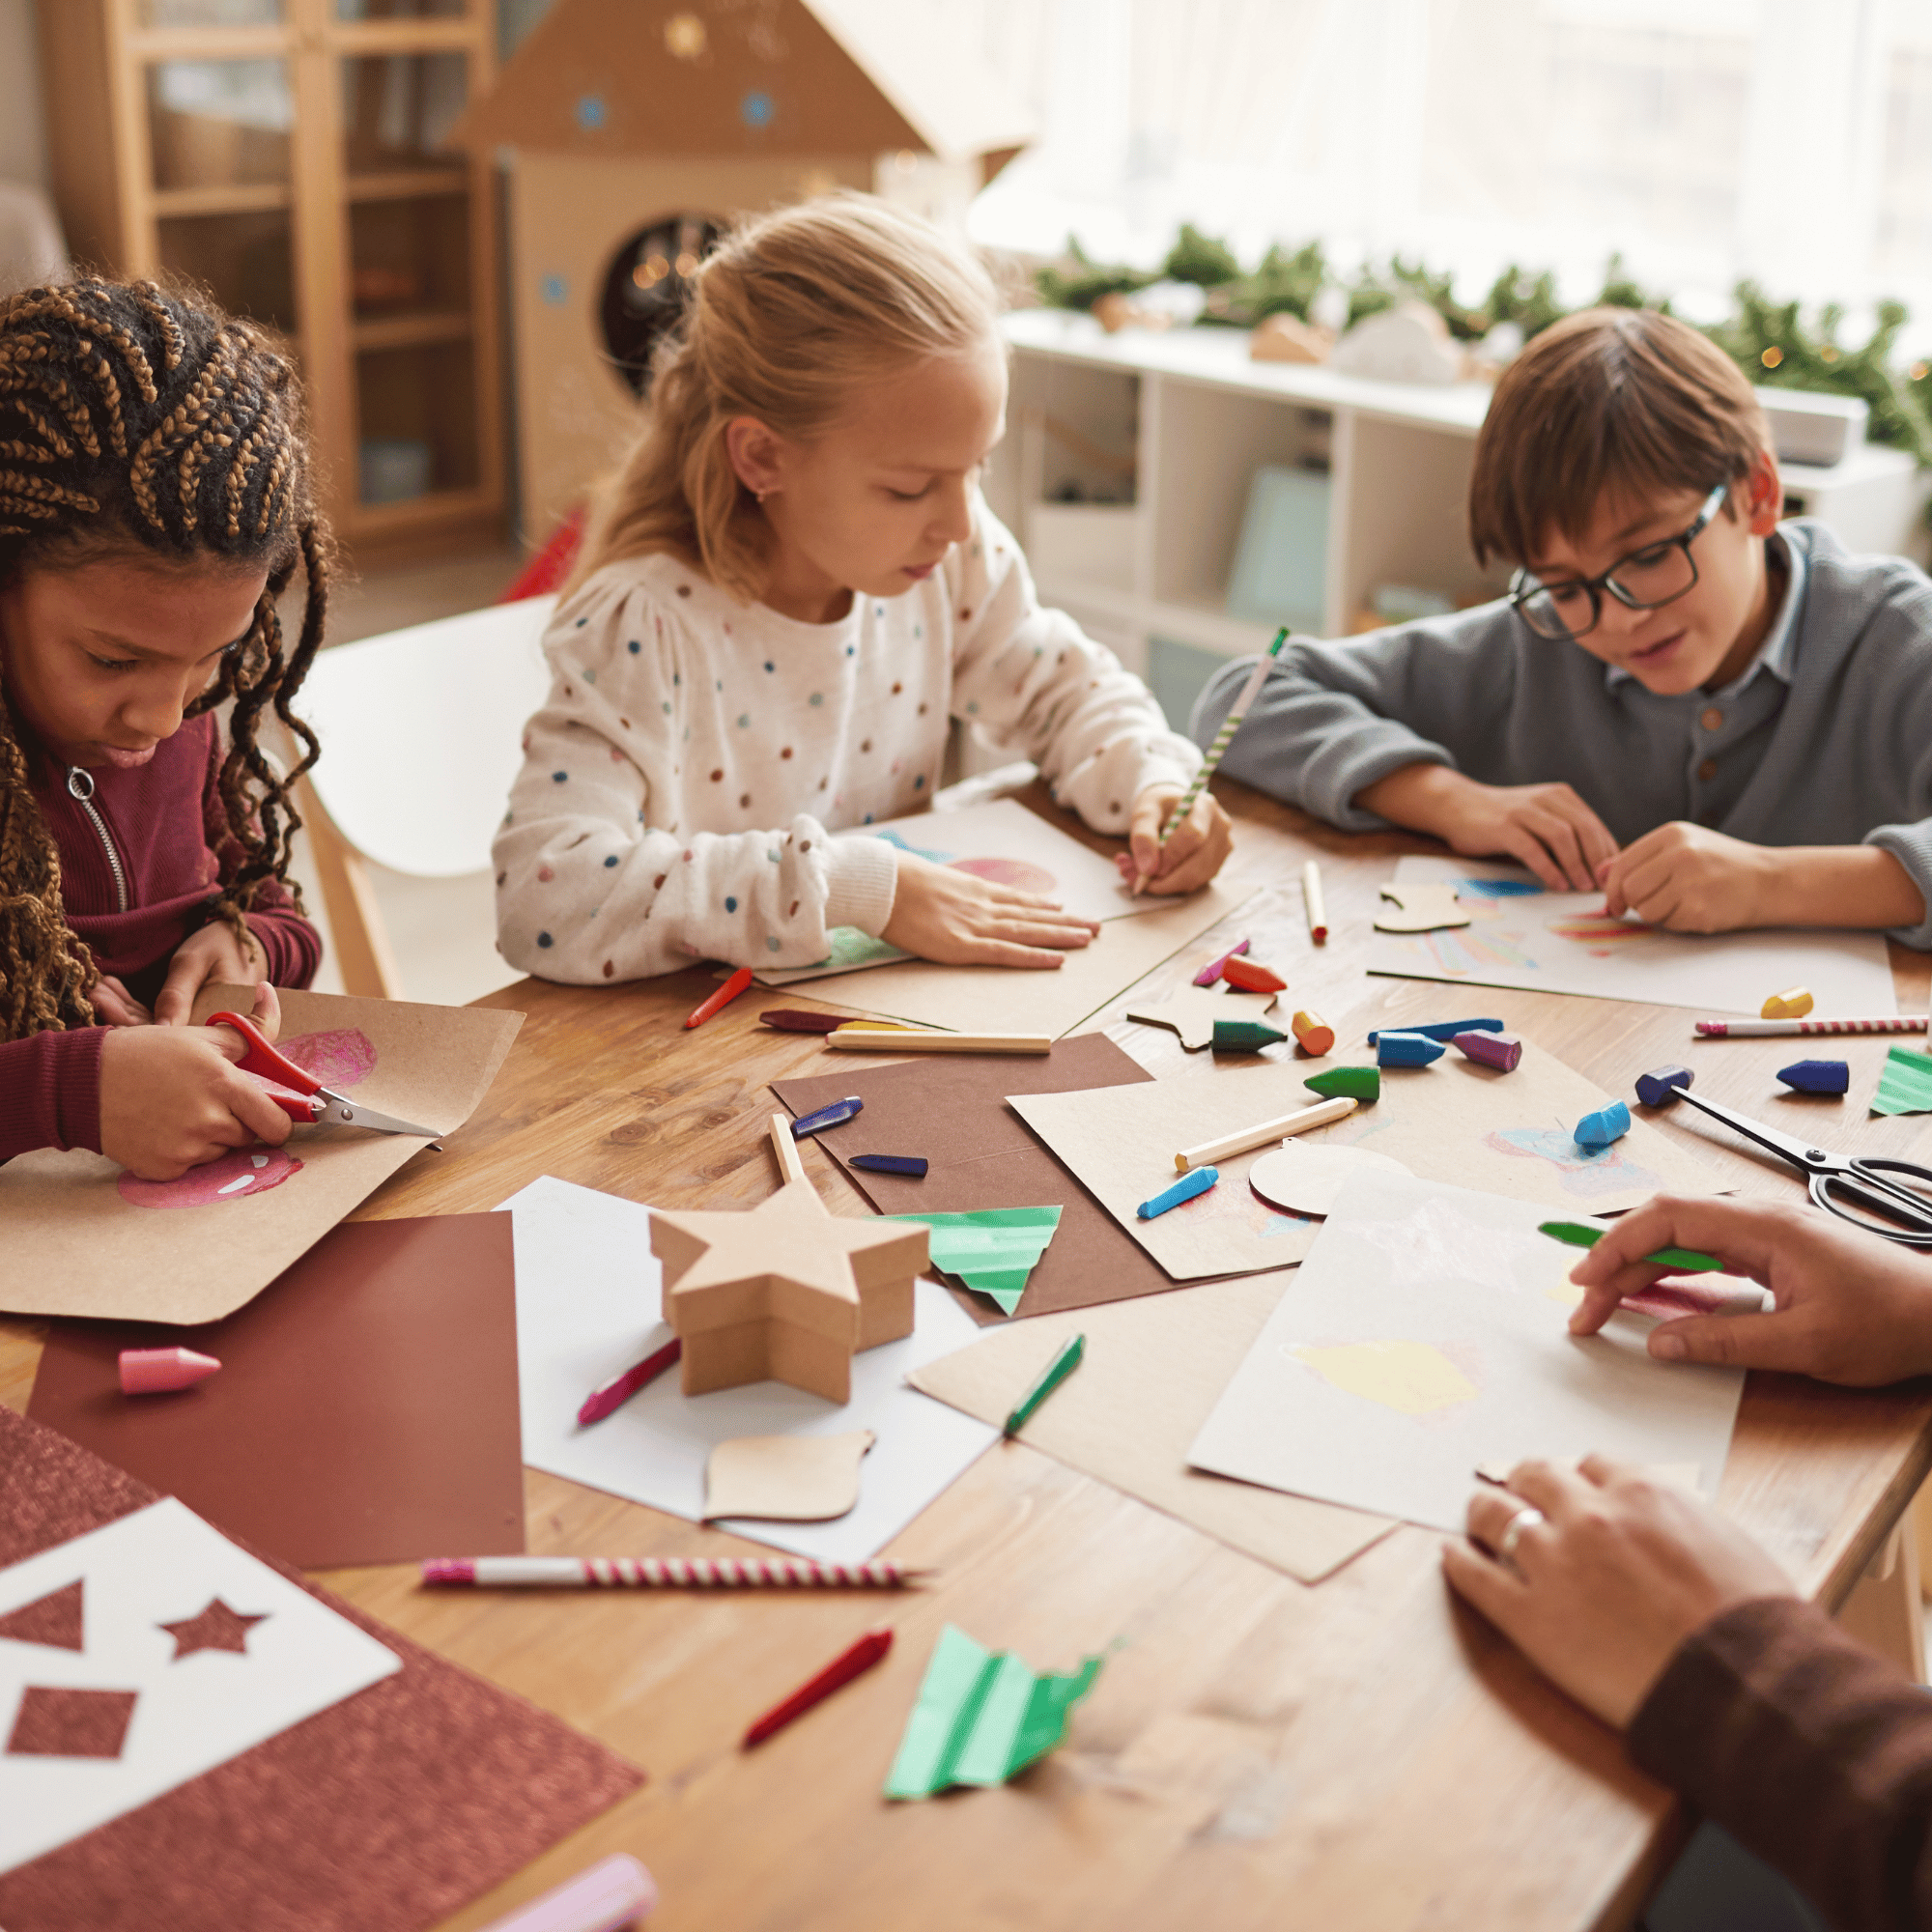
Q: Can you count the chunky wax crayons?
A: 11